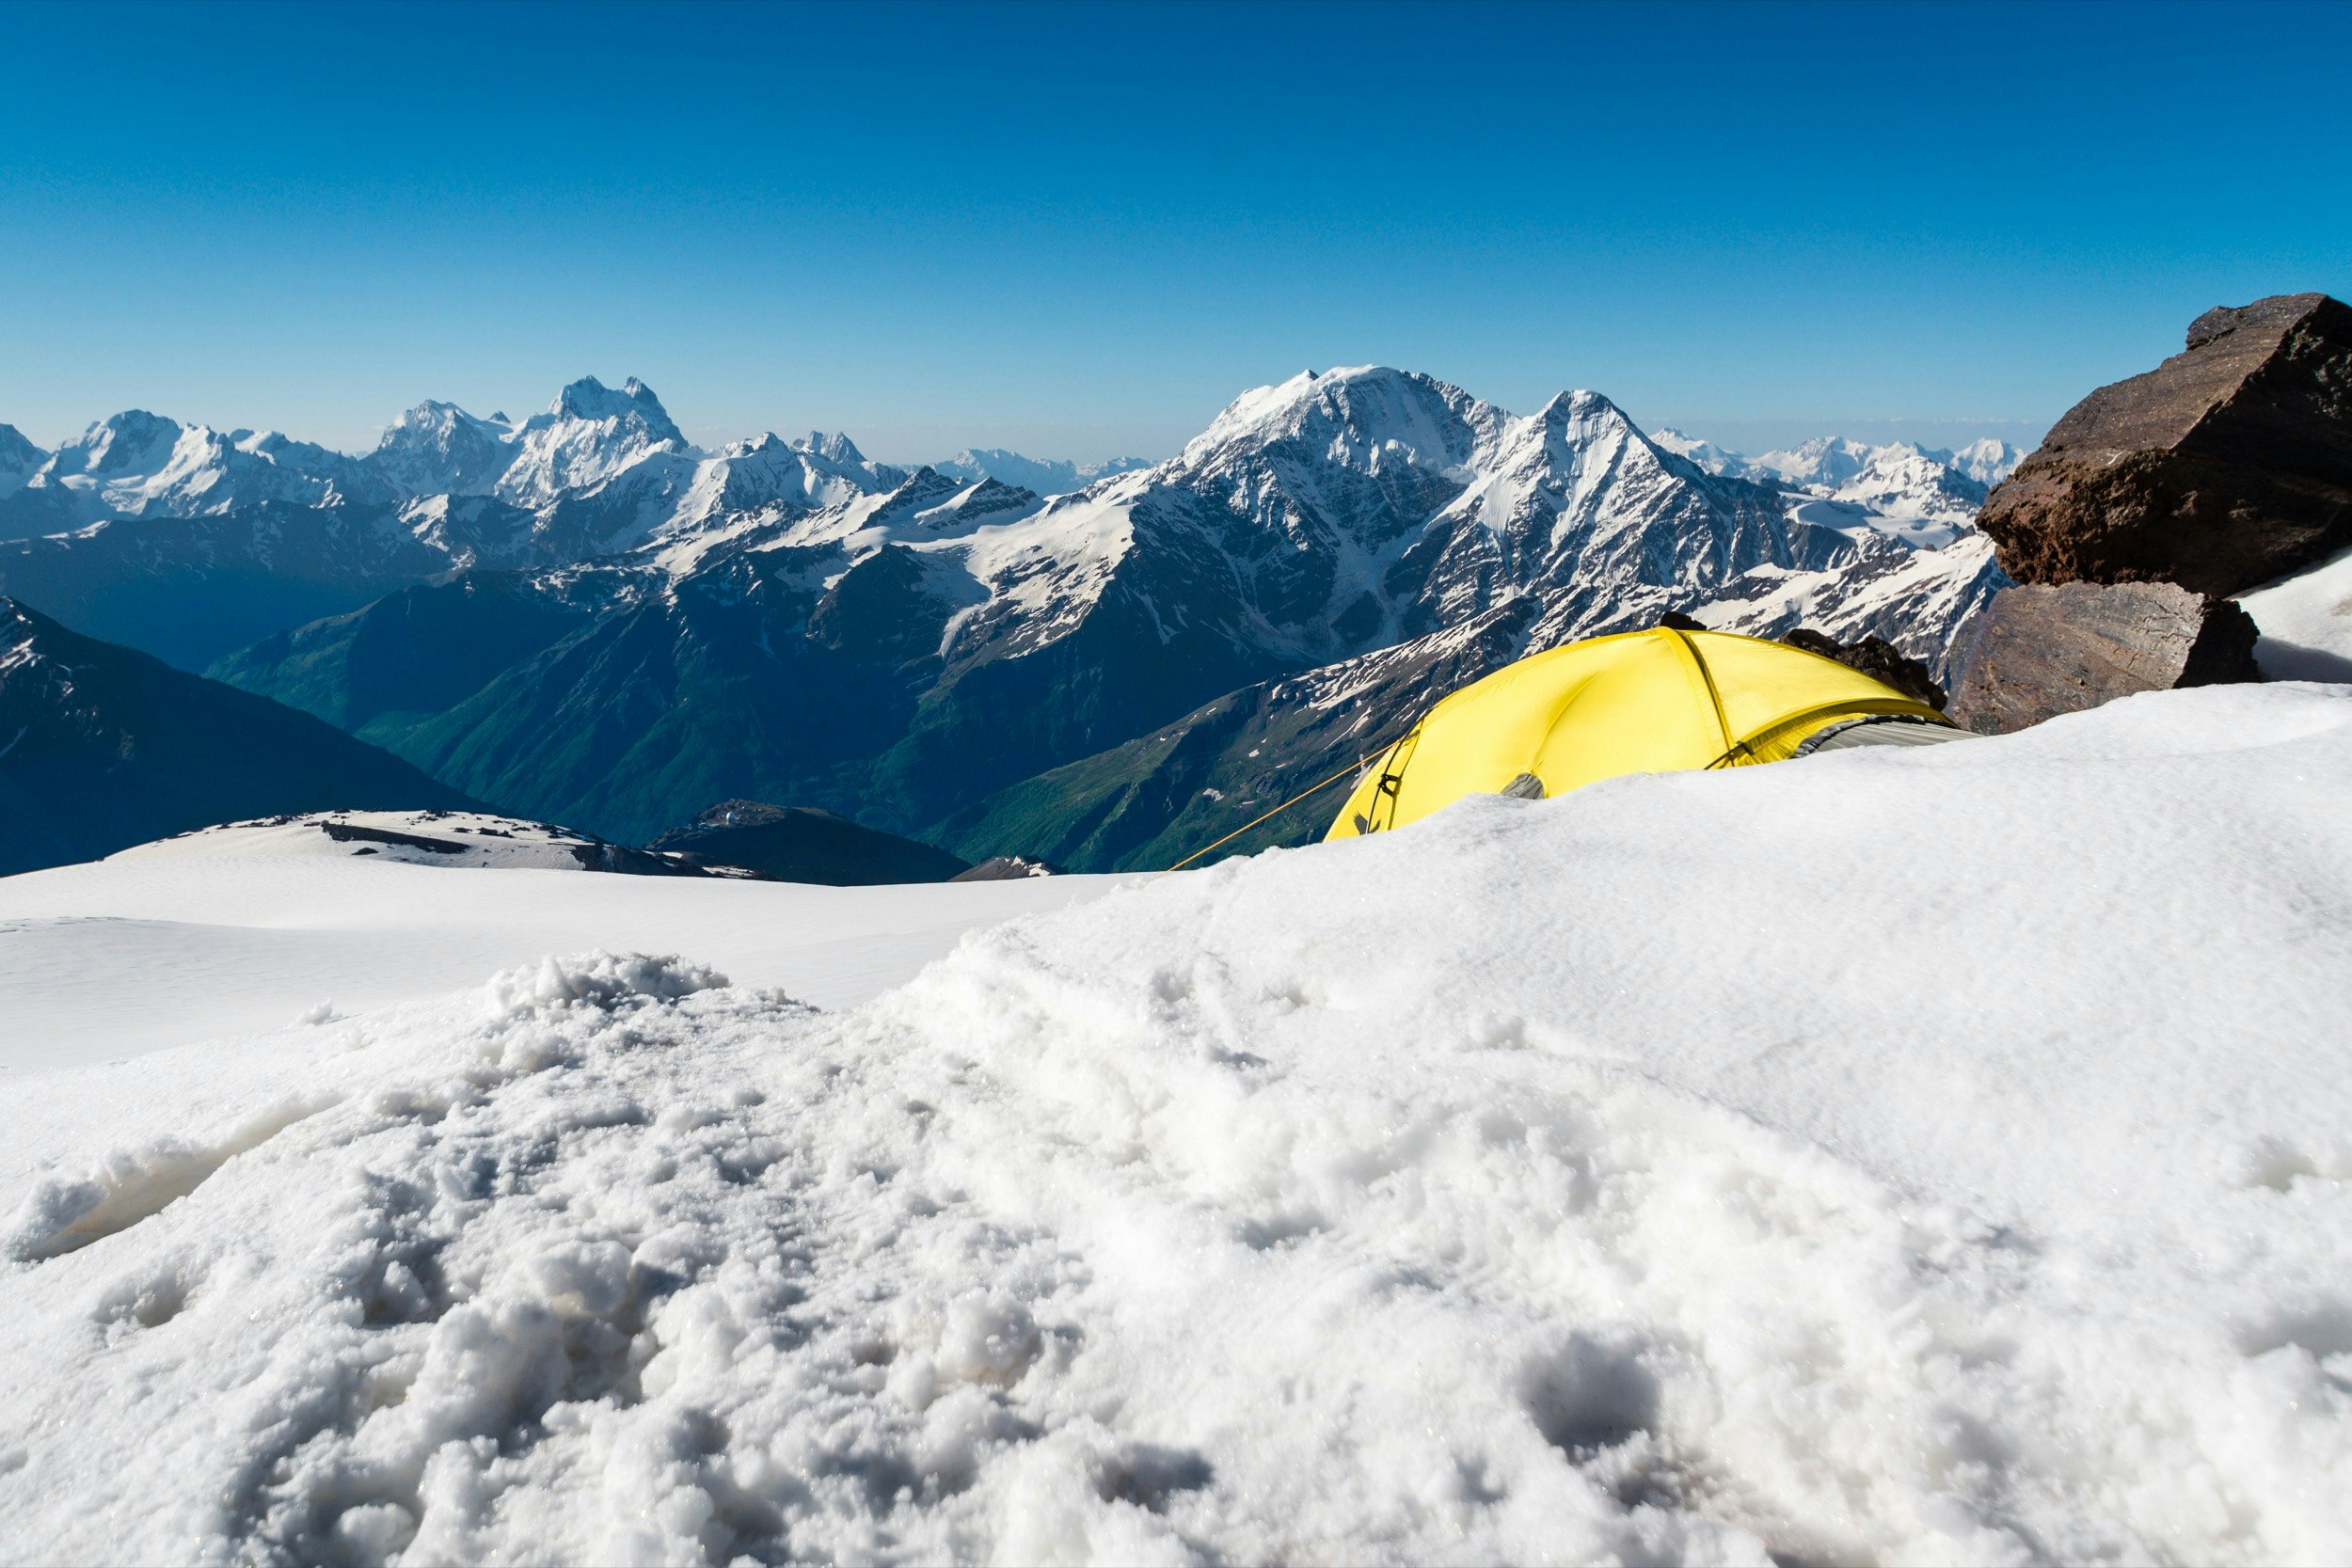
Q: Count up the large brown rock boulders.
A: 2